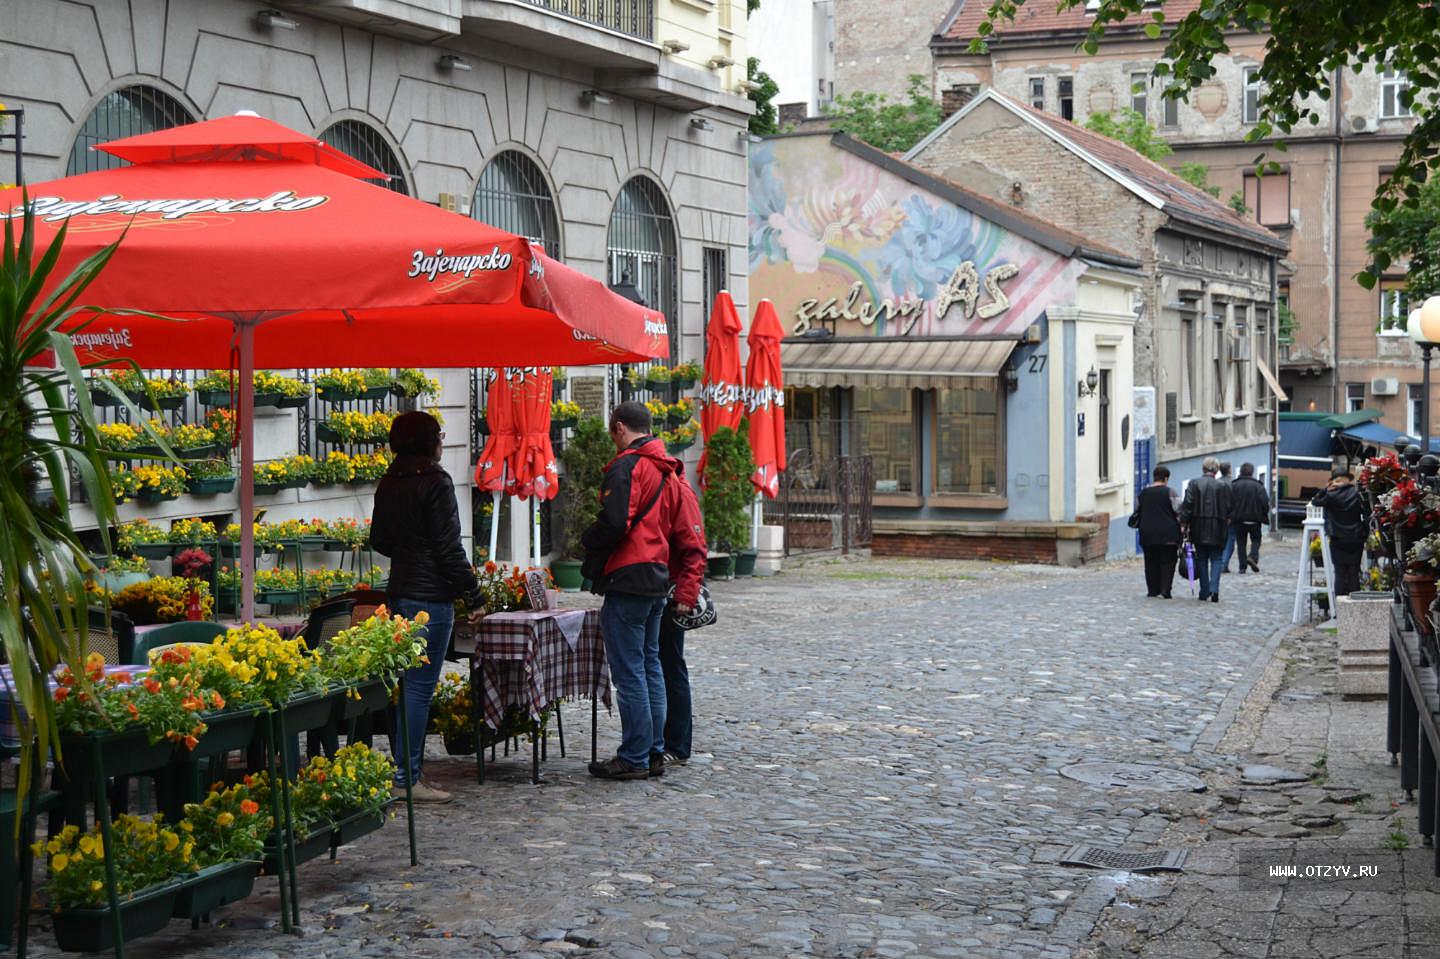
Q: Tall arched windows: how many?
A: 4